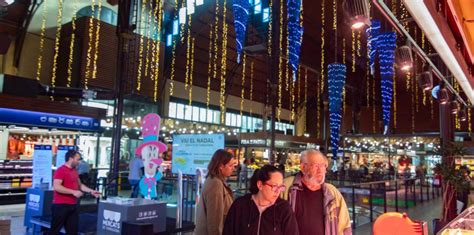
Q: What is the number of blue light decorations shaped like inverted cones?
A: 5